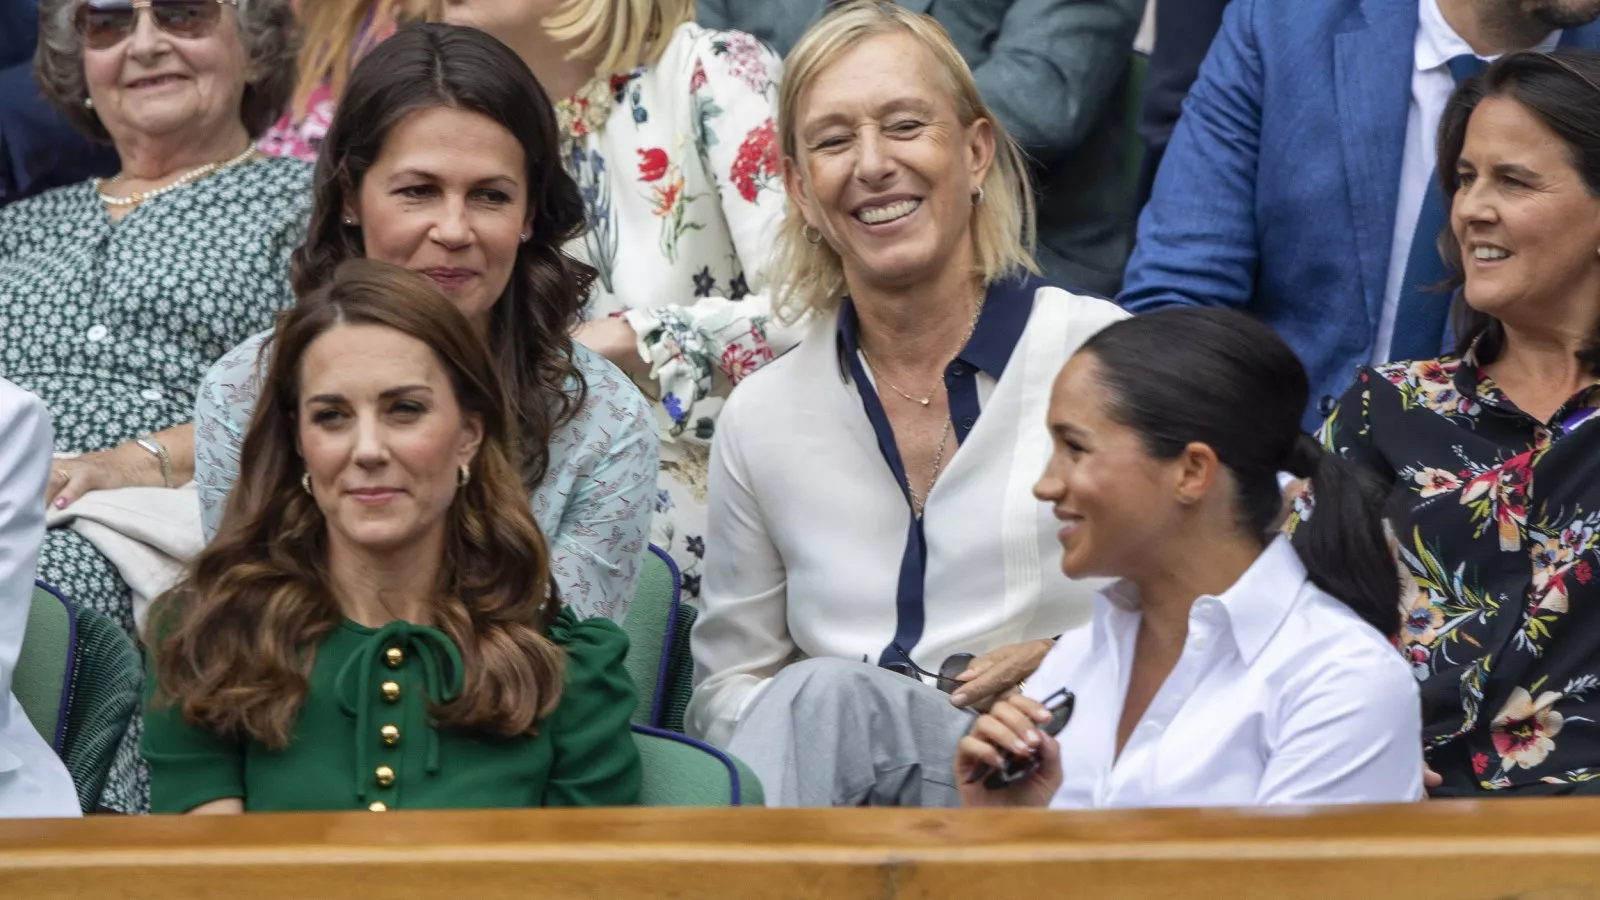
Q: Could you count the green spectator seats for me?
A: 3